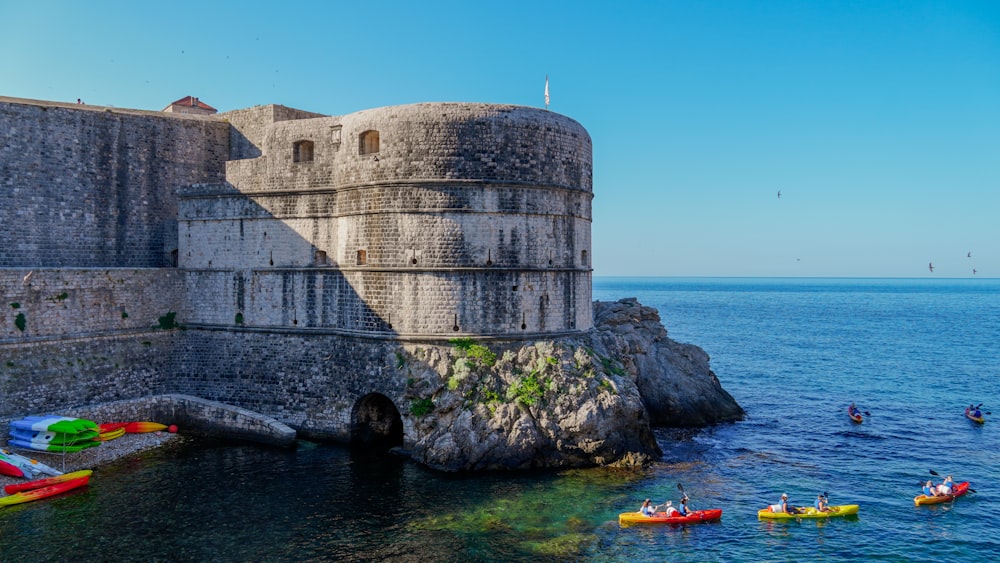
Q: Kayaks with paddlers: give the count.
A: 5